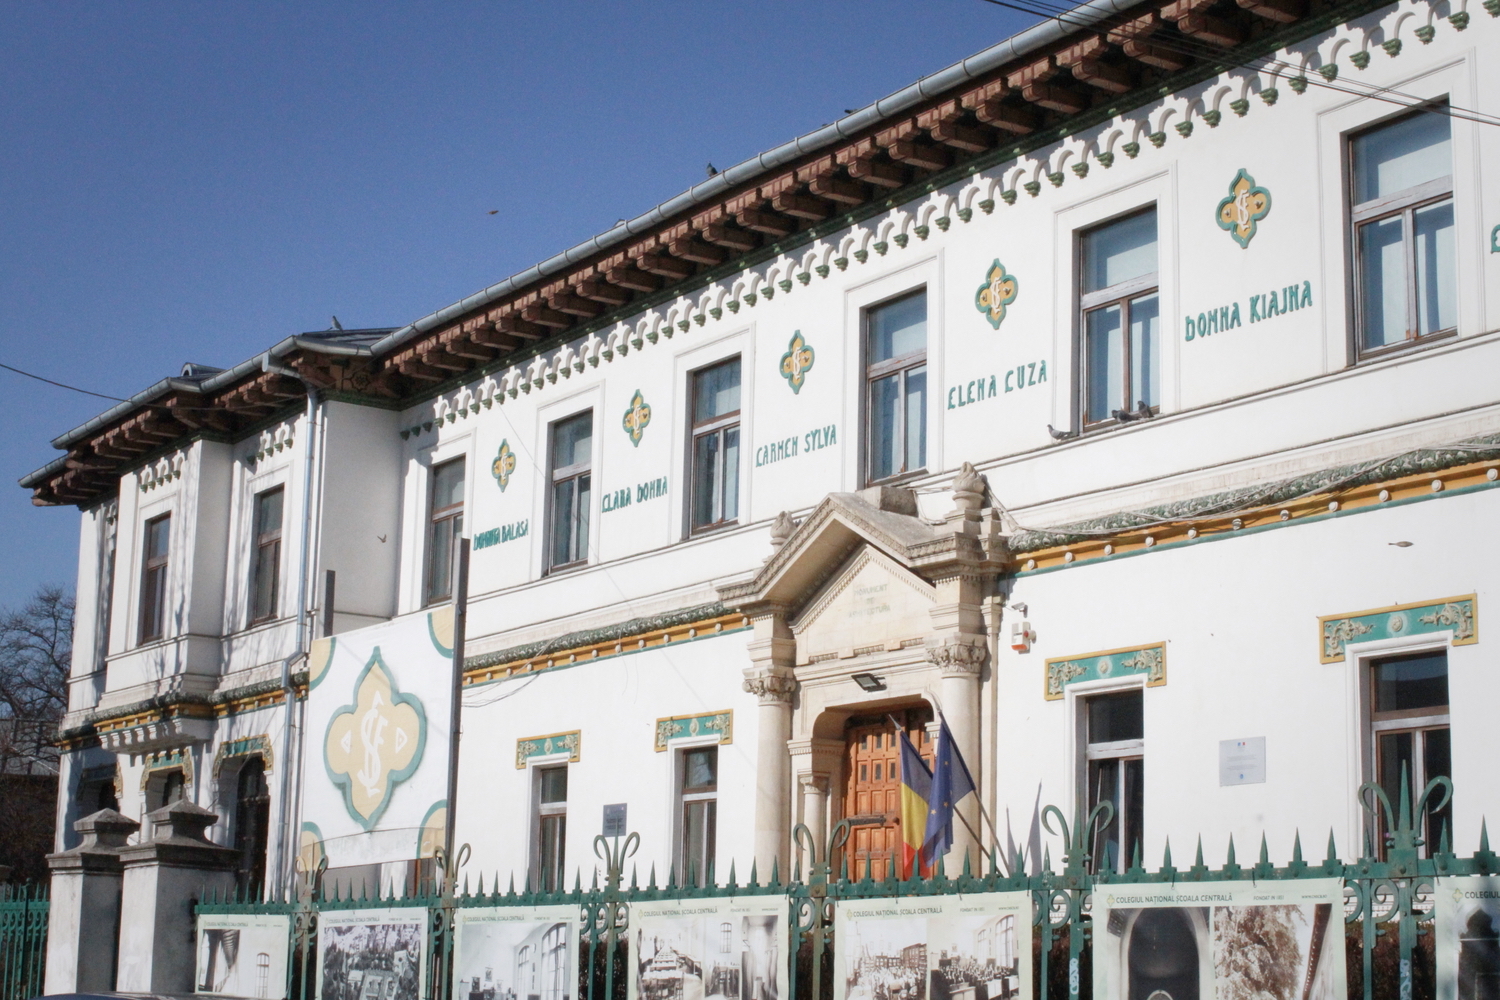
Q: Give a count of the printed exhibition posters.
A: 7